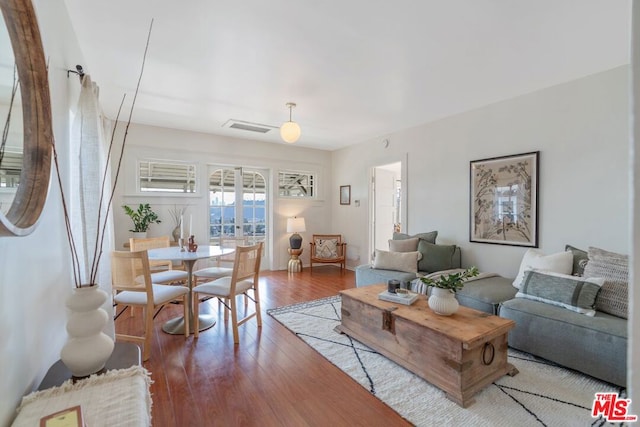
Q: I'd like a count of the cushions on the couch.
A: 8